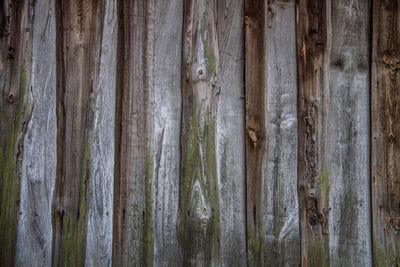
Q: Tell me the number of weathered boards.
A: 13